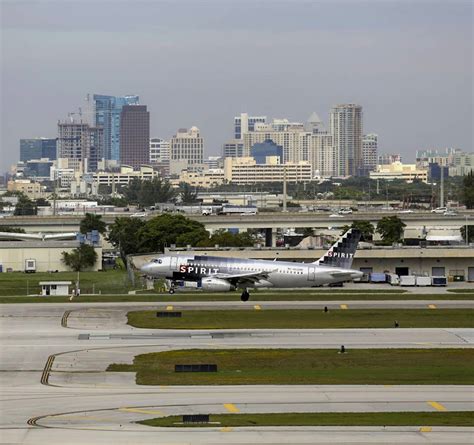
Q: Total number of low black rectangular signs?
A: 3